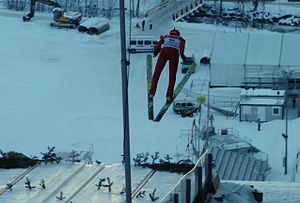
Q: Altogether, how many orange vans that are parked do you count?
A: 0